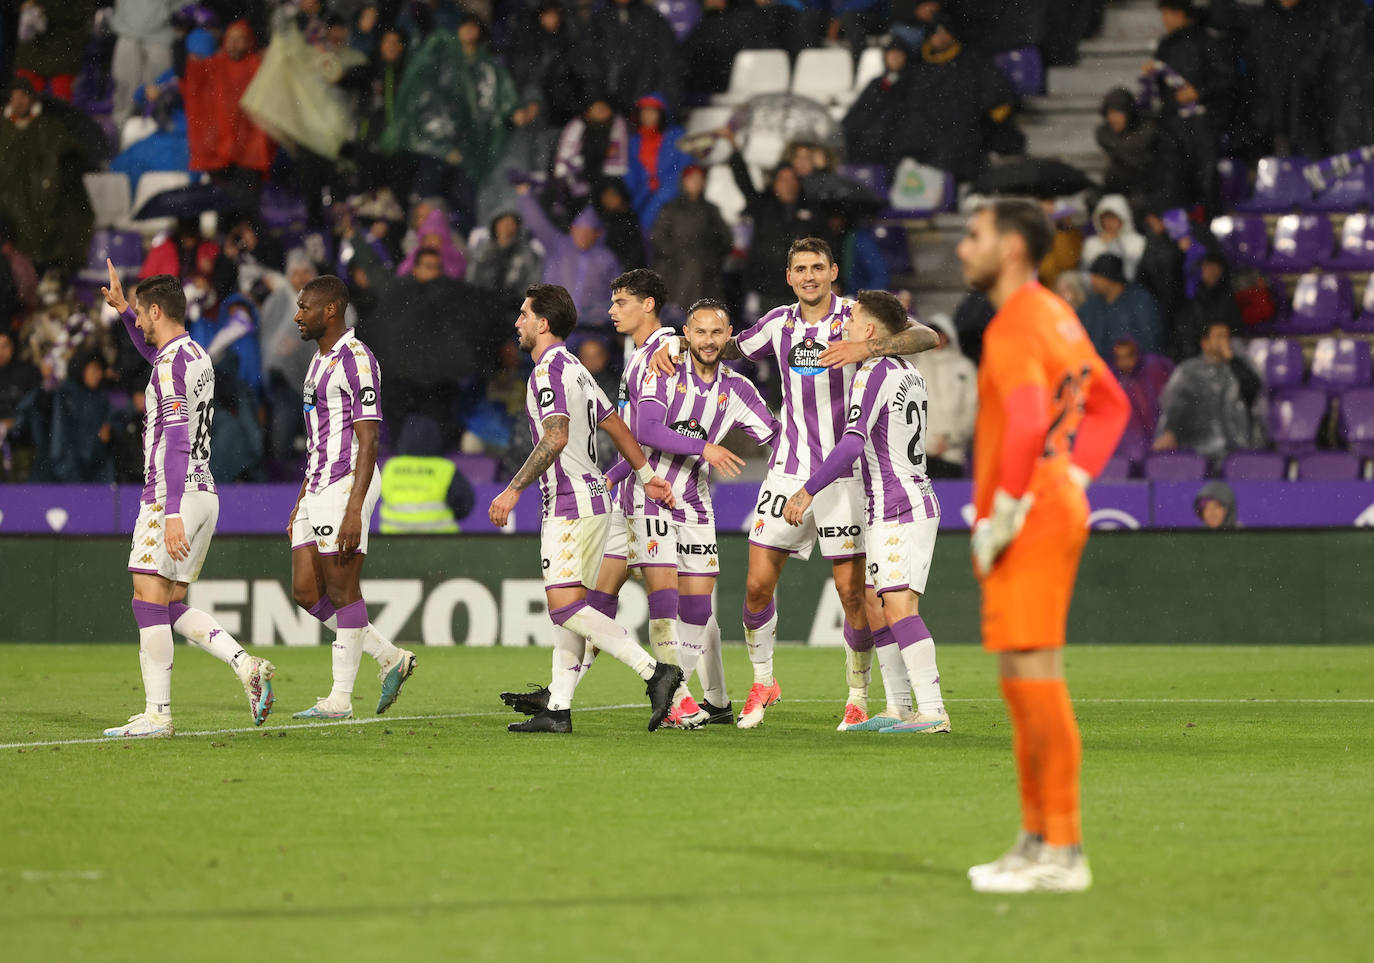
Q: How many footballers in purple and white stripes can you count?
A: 7